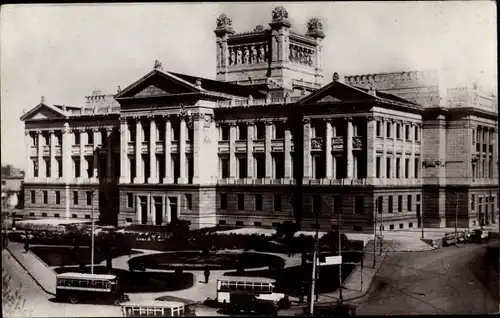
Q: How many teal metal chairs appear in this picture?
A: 0